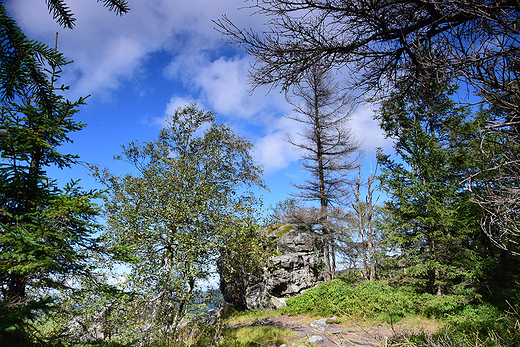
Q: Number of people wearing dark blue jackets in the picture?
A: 0